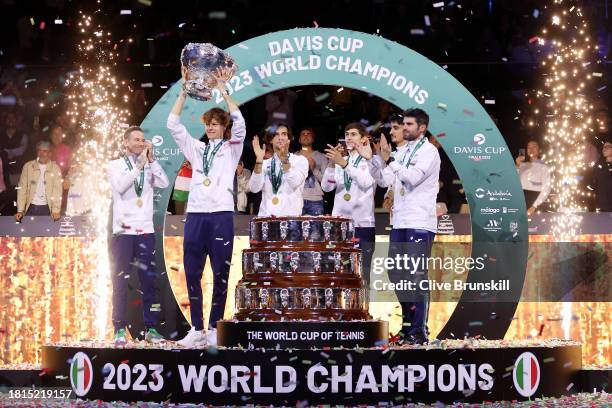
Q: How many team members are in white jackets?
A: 6